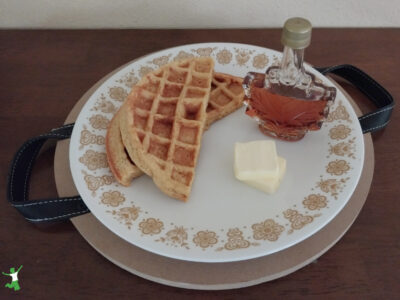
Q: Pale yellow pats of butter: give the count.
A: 2